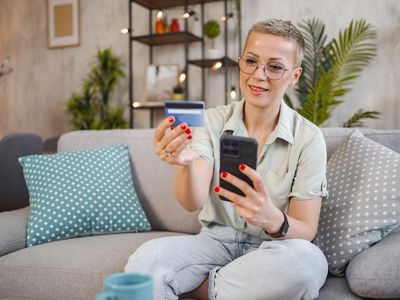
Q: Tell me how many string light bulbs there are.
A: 8